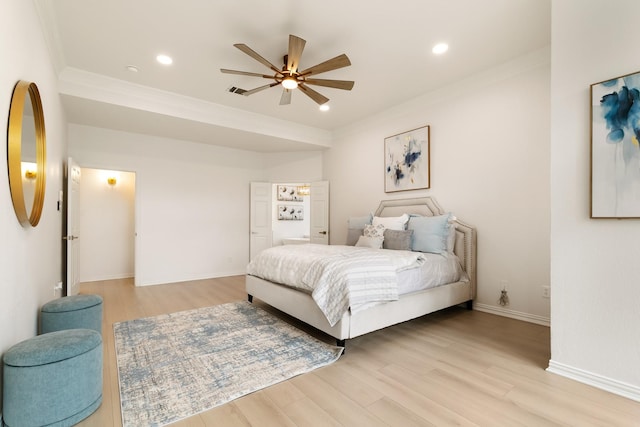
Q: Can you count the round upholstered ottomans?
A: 2